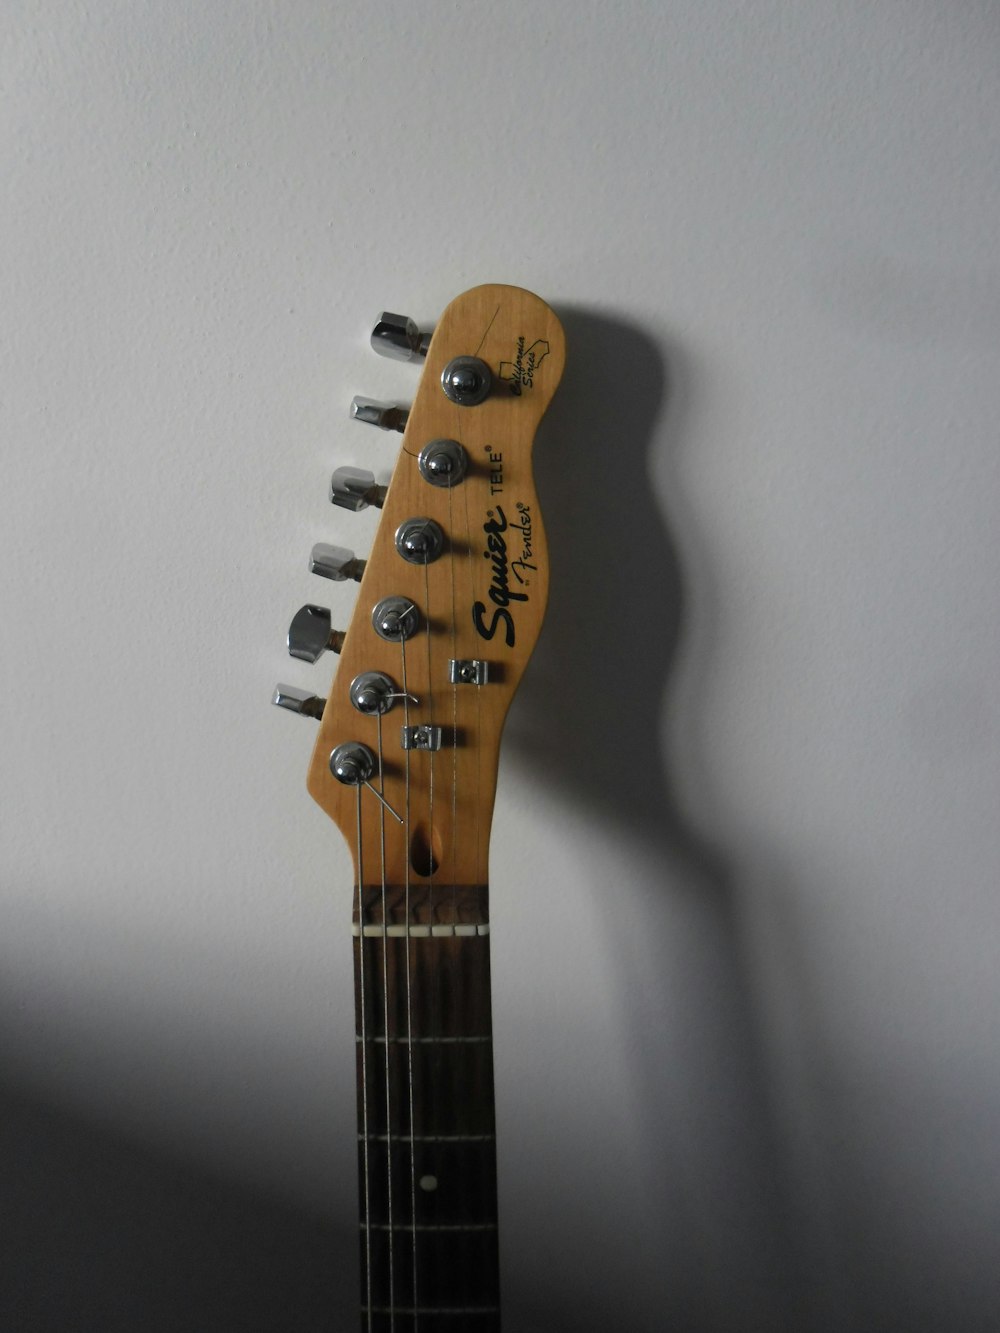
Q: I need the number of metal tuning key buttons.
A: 6